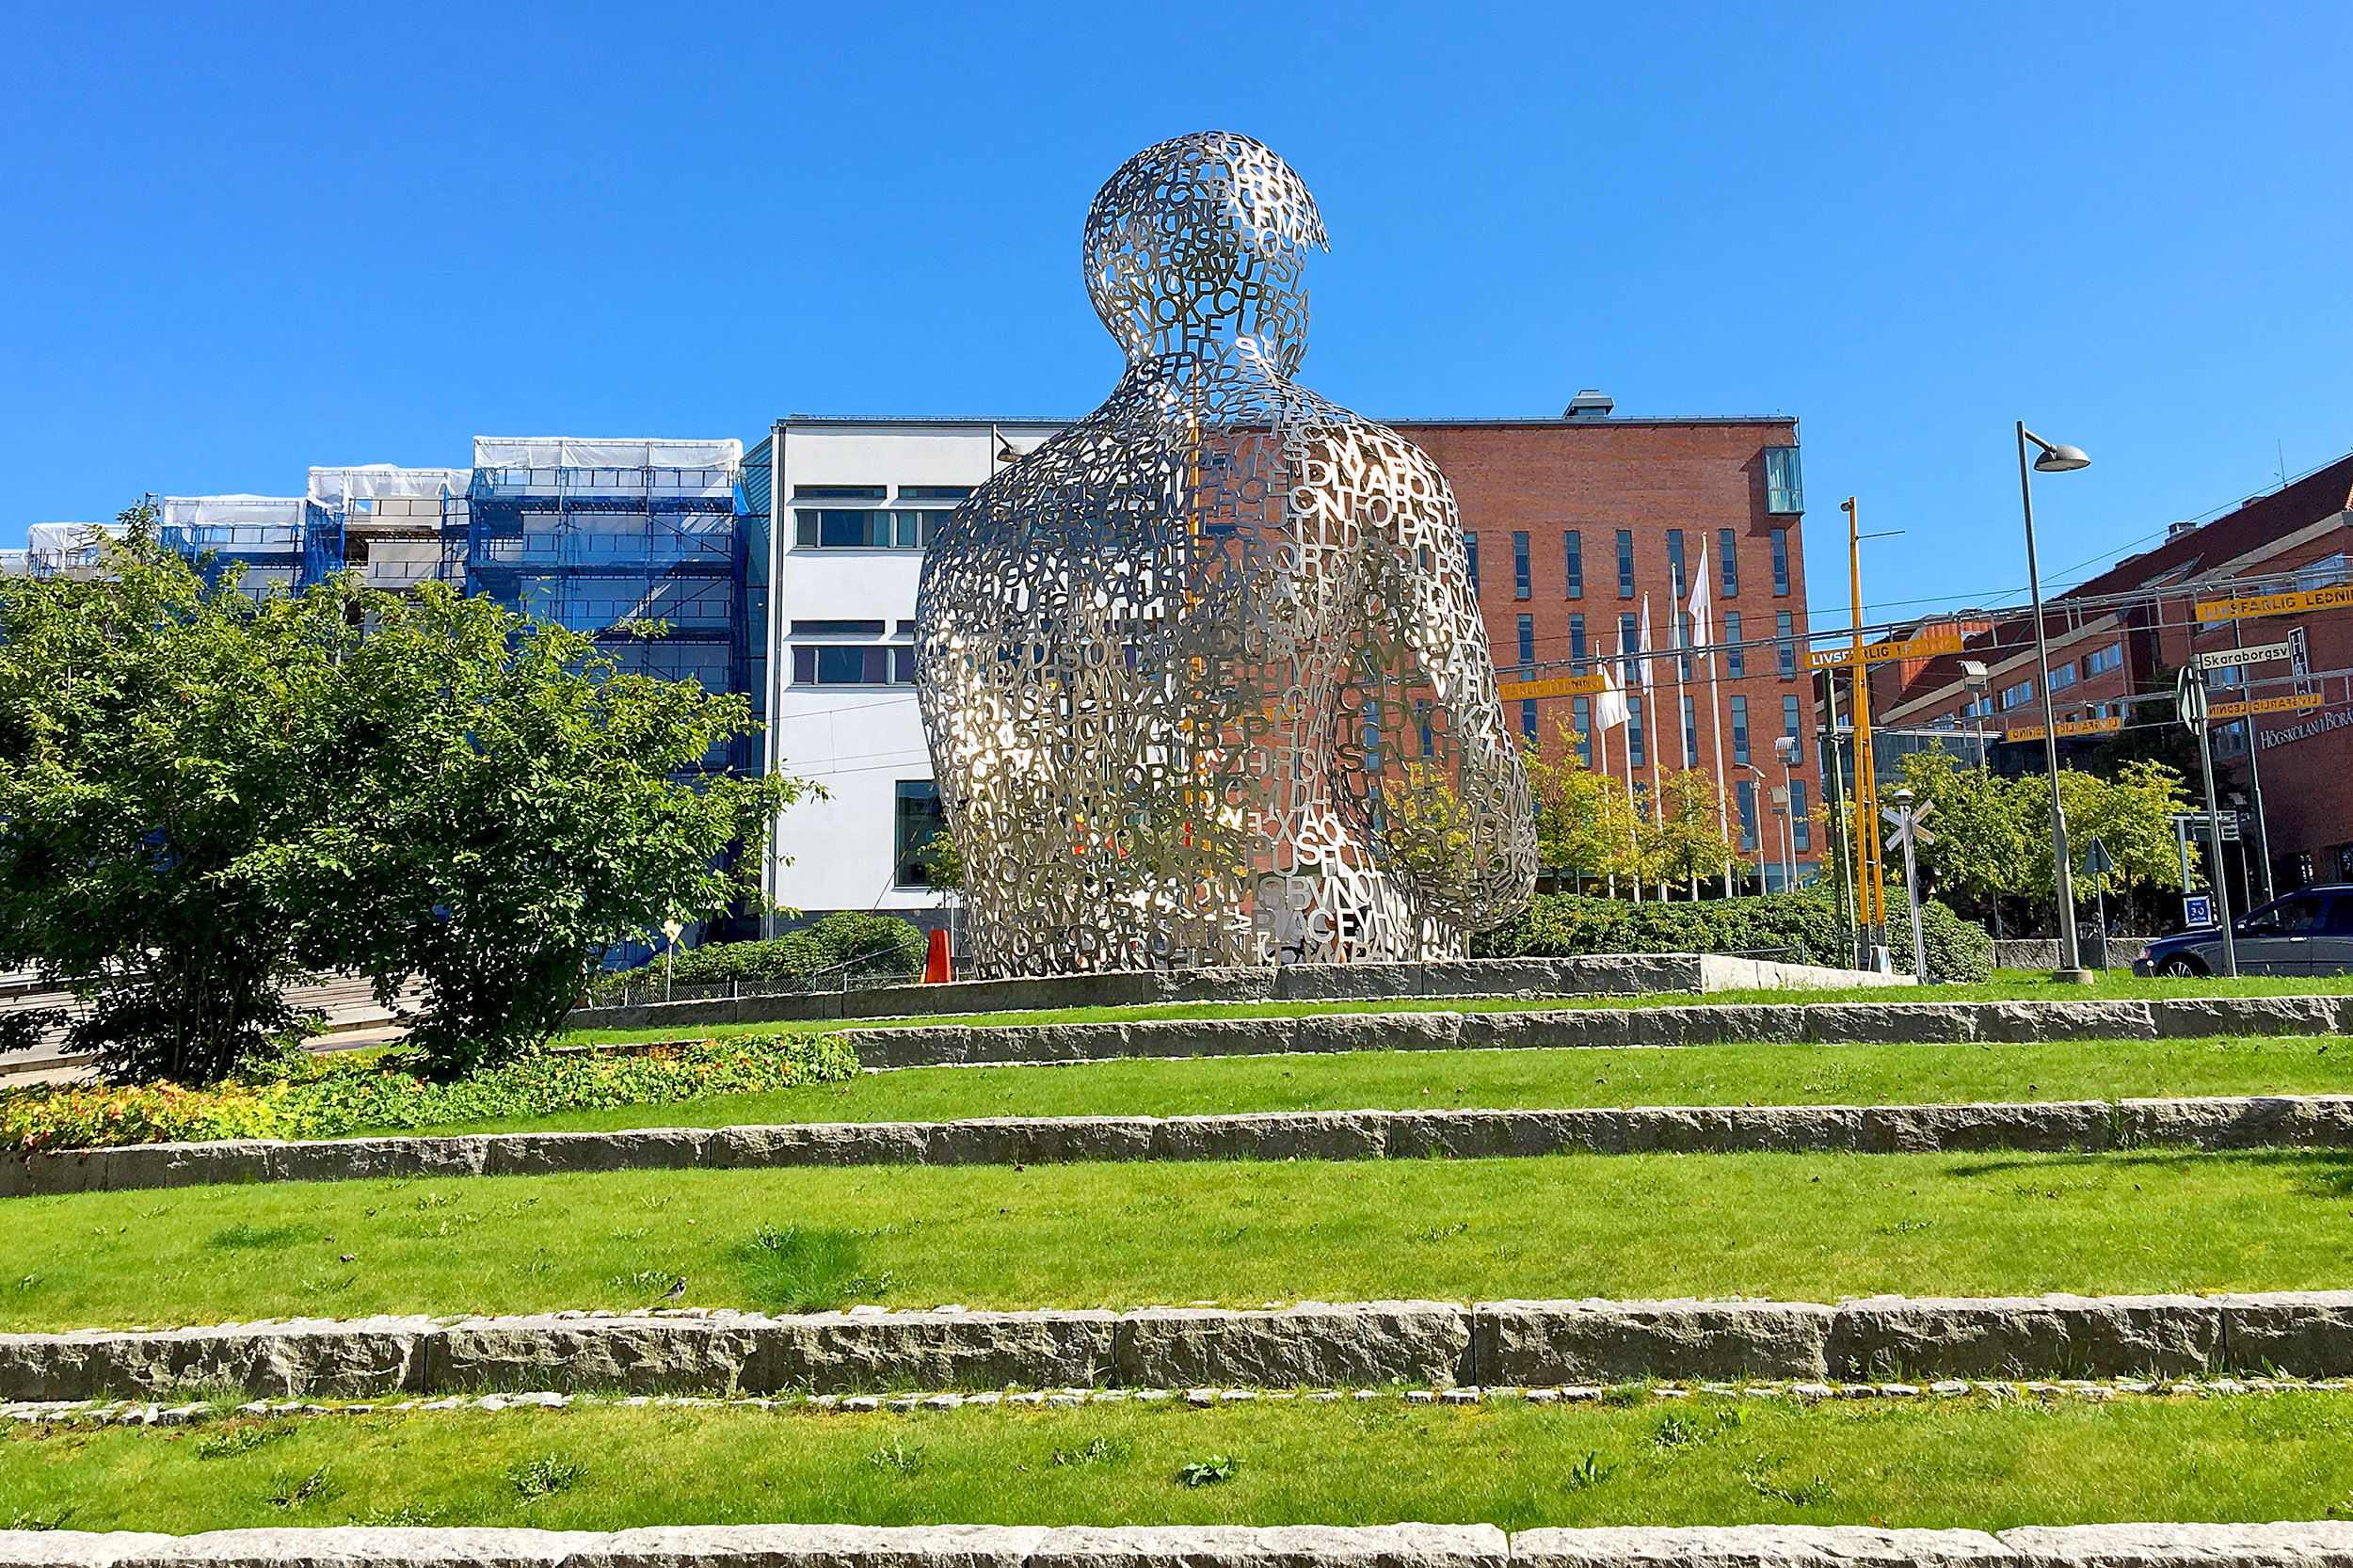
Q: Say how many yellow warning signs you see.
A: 5